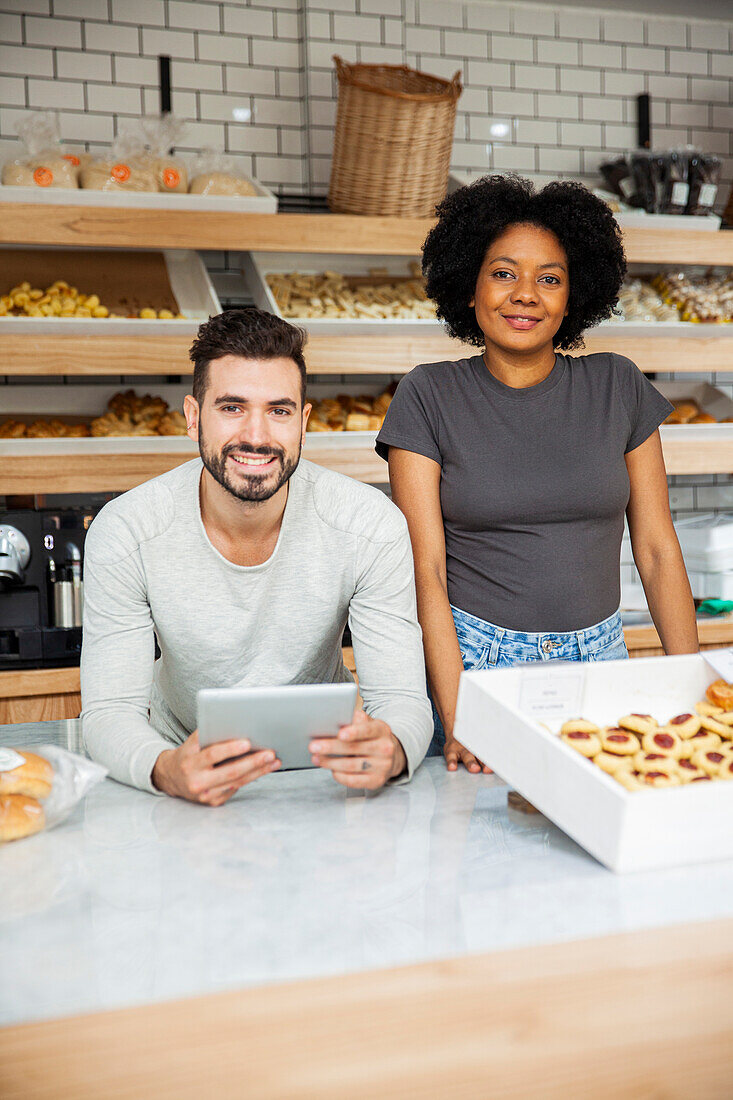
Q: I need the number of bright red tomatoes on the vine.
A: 0